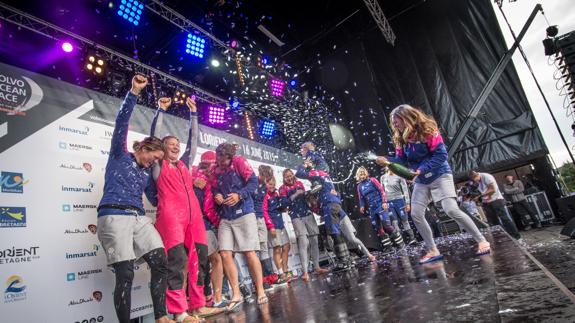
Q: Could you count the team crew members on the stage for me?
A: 12